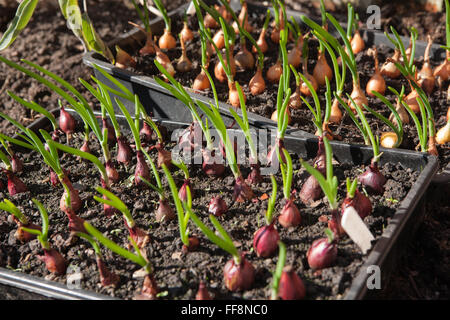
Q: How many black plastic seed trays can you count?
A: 2